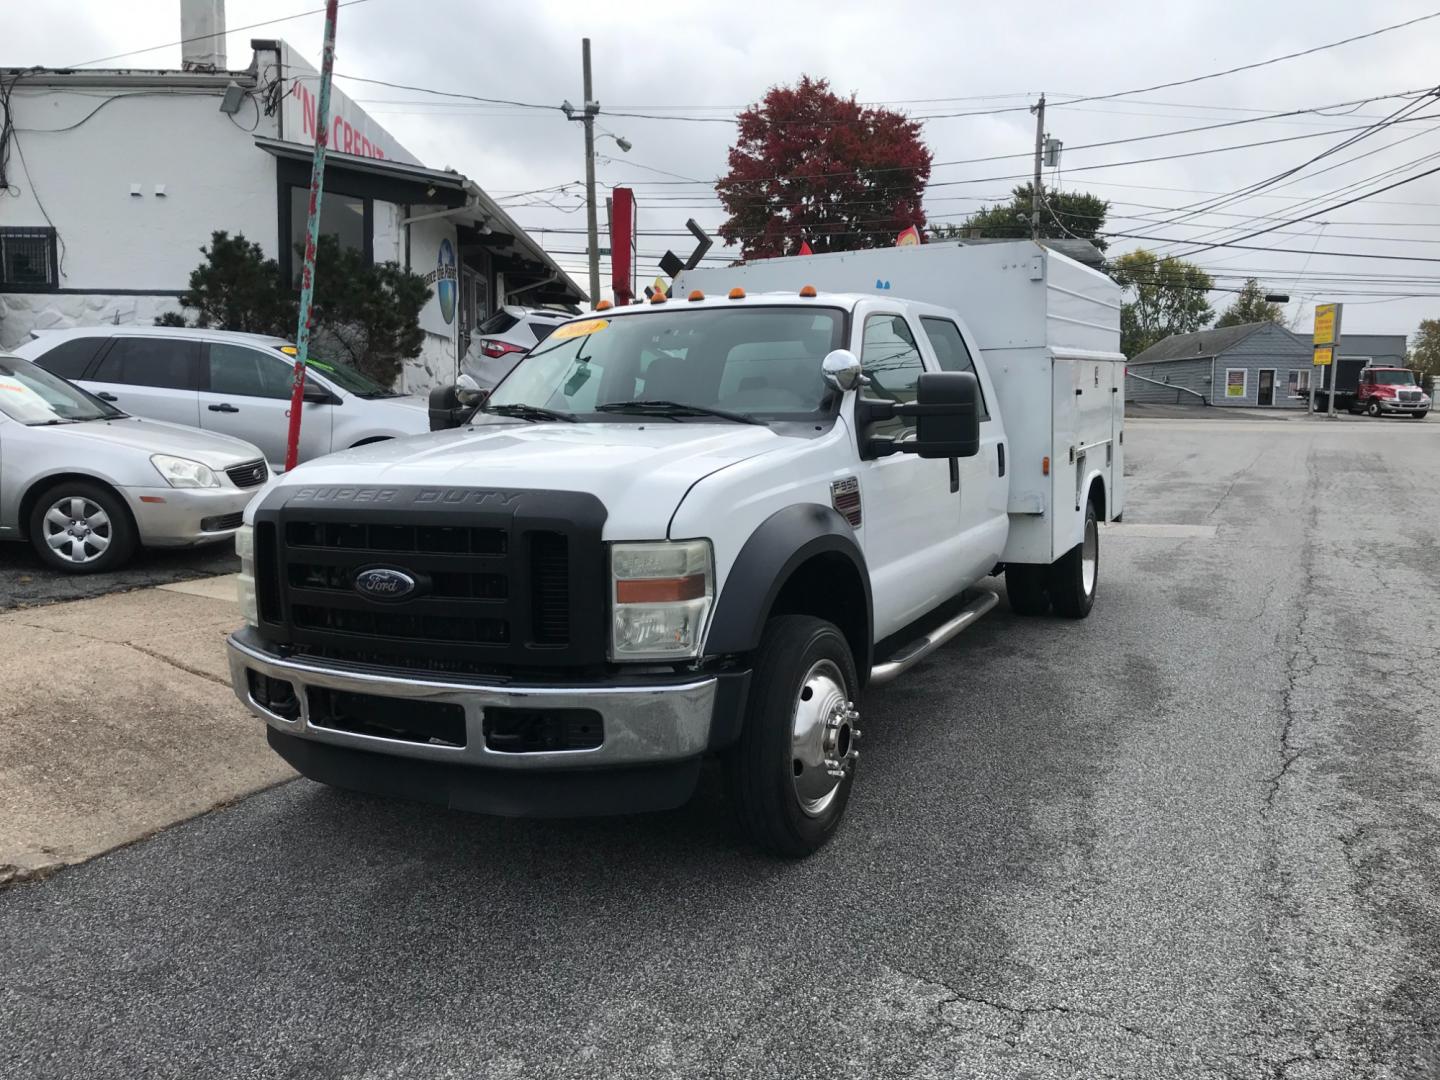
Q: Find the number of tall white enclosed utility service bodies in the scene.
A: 1